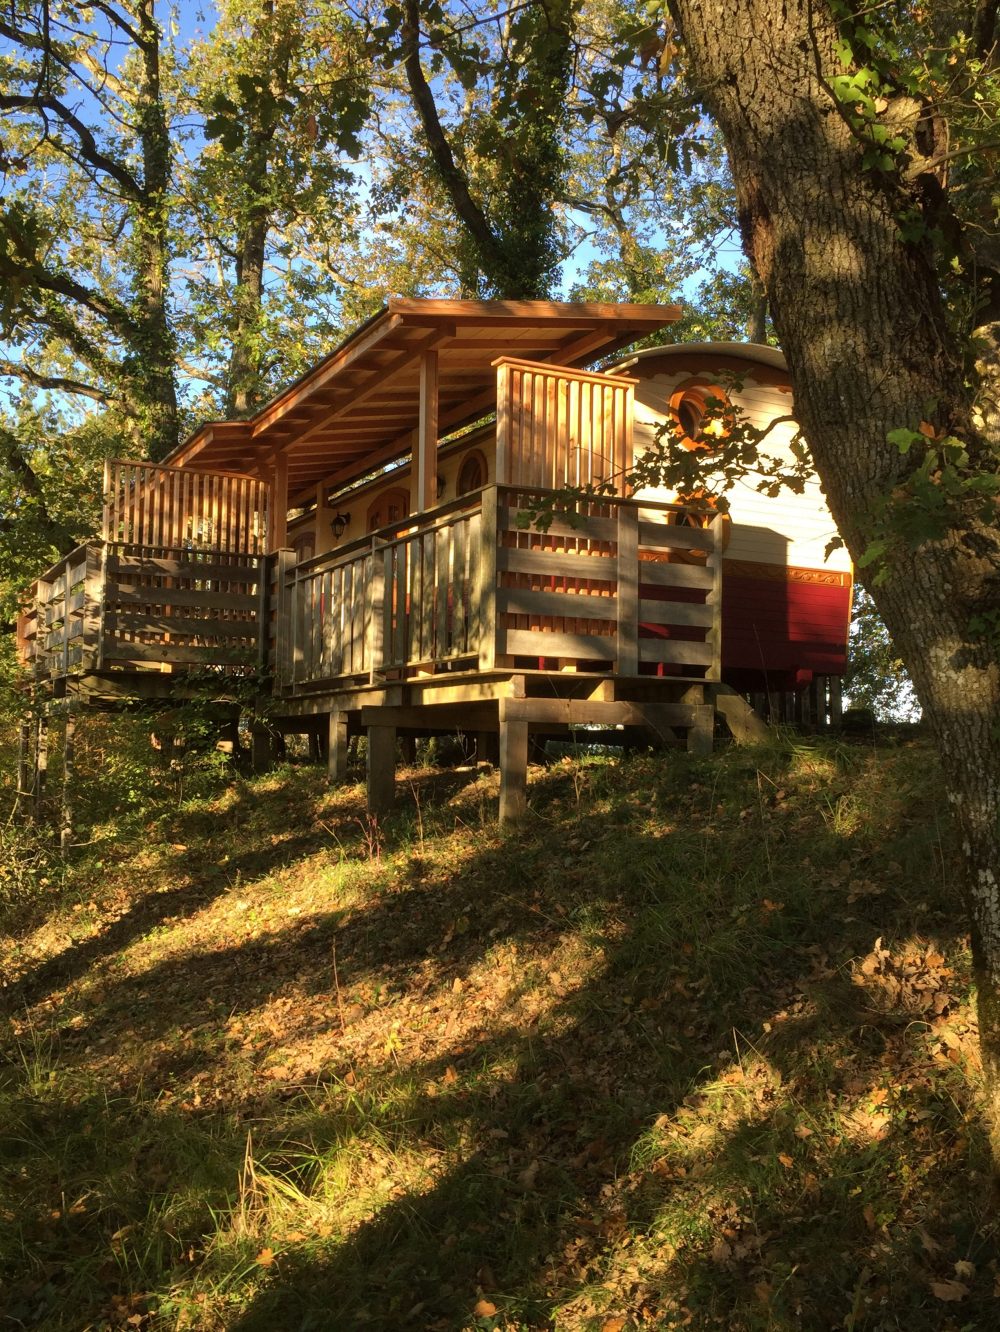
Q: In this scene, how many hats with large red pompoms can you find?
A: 0